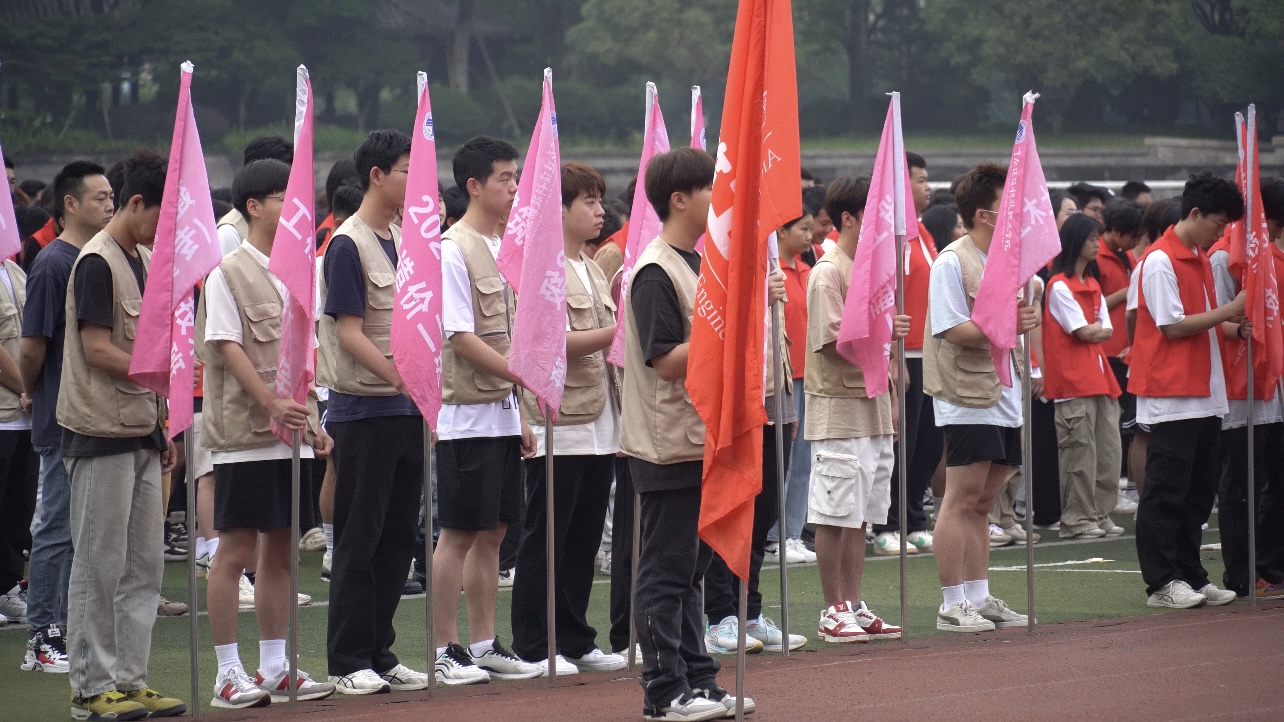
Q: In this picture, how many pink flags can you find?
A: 9